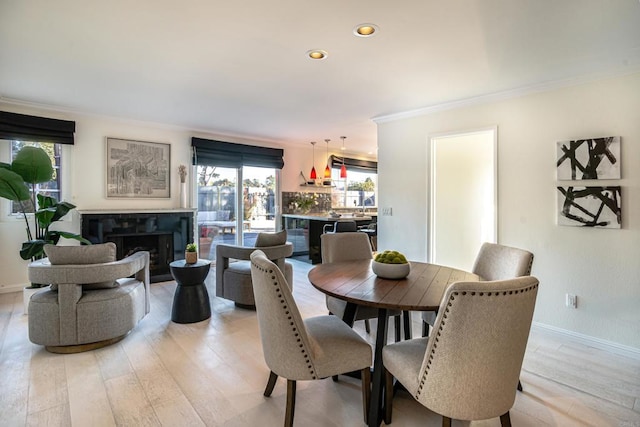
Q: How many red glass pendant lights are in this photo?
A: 3